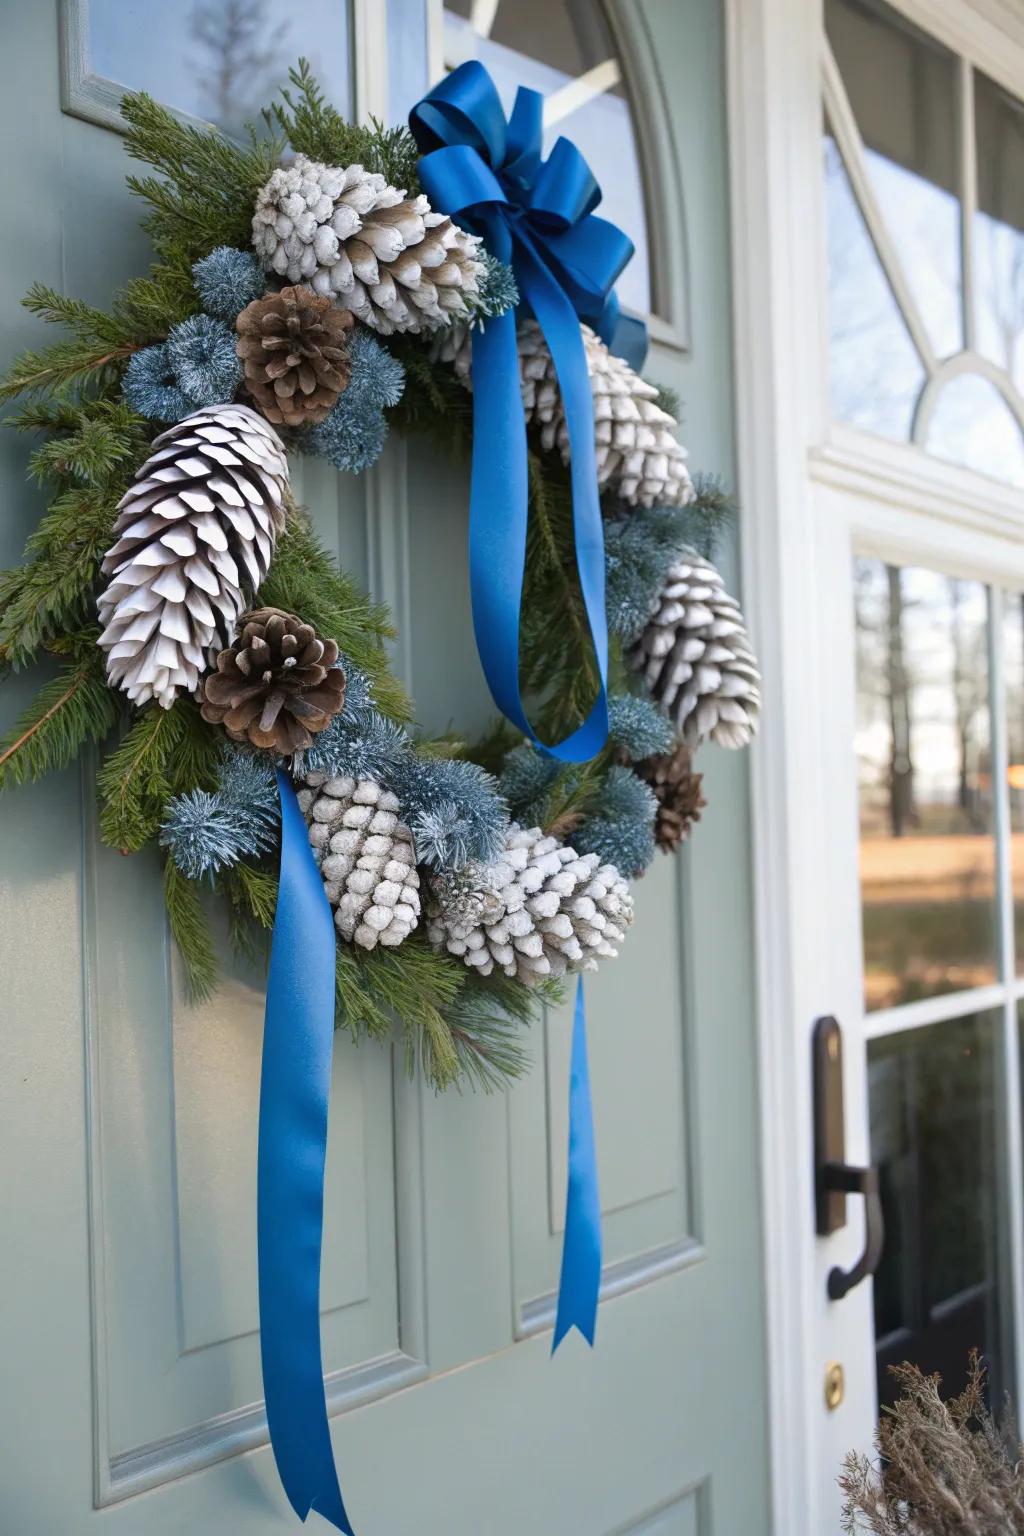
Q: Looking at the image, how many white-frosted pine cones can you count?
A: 6